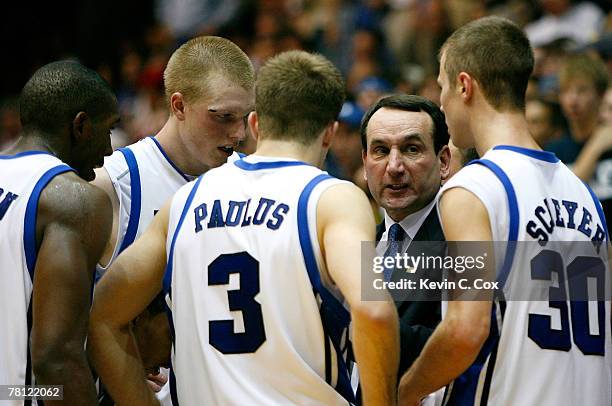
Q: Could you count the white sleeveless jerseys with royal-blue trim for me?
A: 4